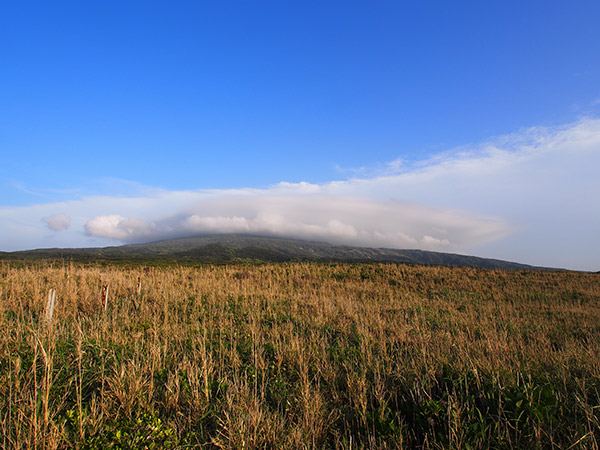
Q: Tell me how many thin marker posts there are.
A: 3